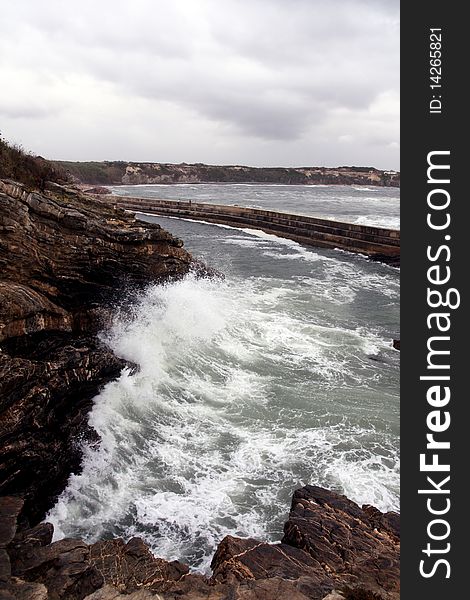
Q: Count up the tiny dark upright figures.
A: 2